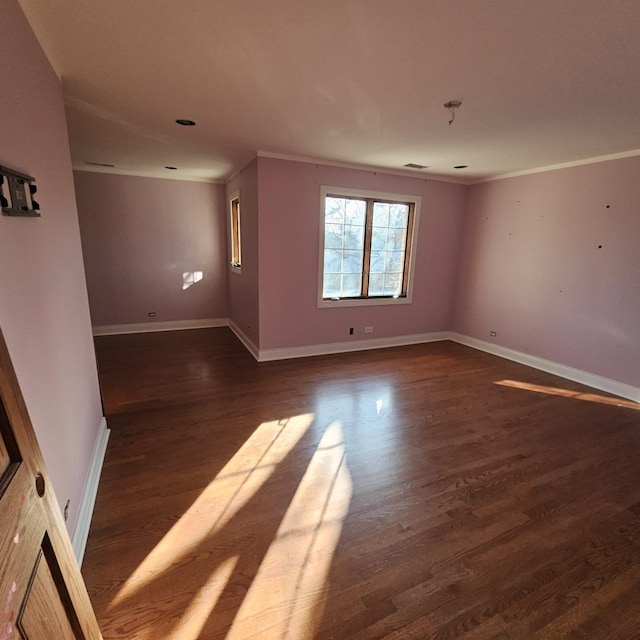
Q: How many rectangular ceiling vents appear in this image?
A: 2